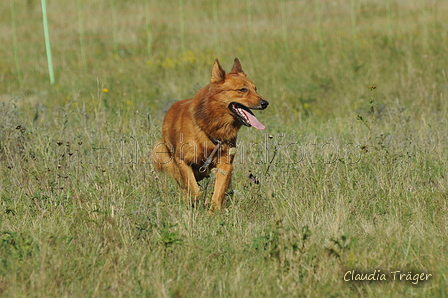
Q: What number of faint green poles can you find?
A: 12